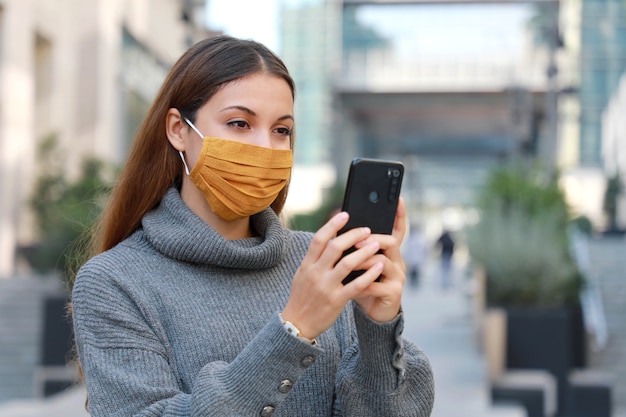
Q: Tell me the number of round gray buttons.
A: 3